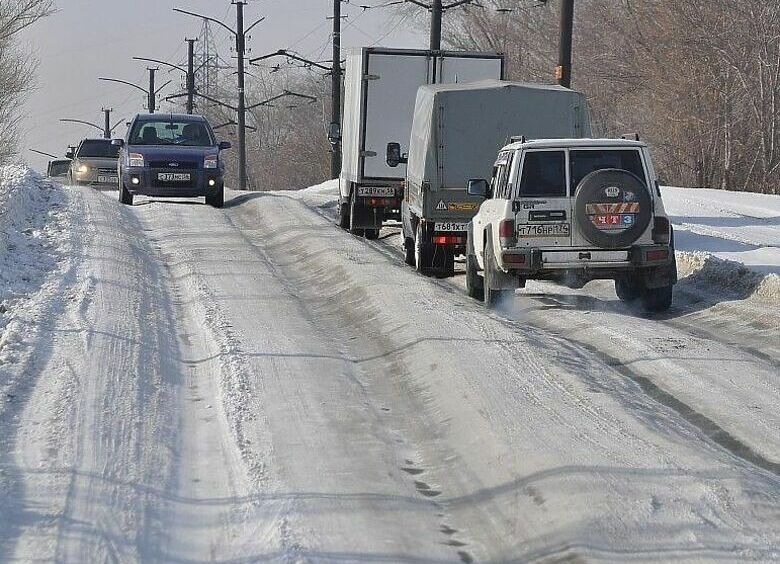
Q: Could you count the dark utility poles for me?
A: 7